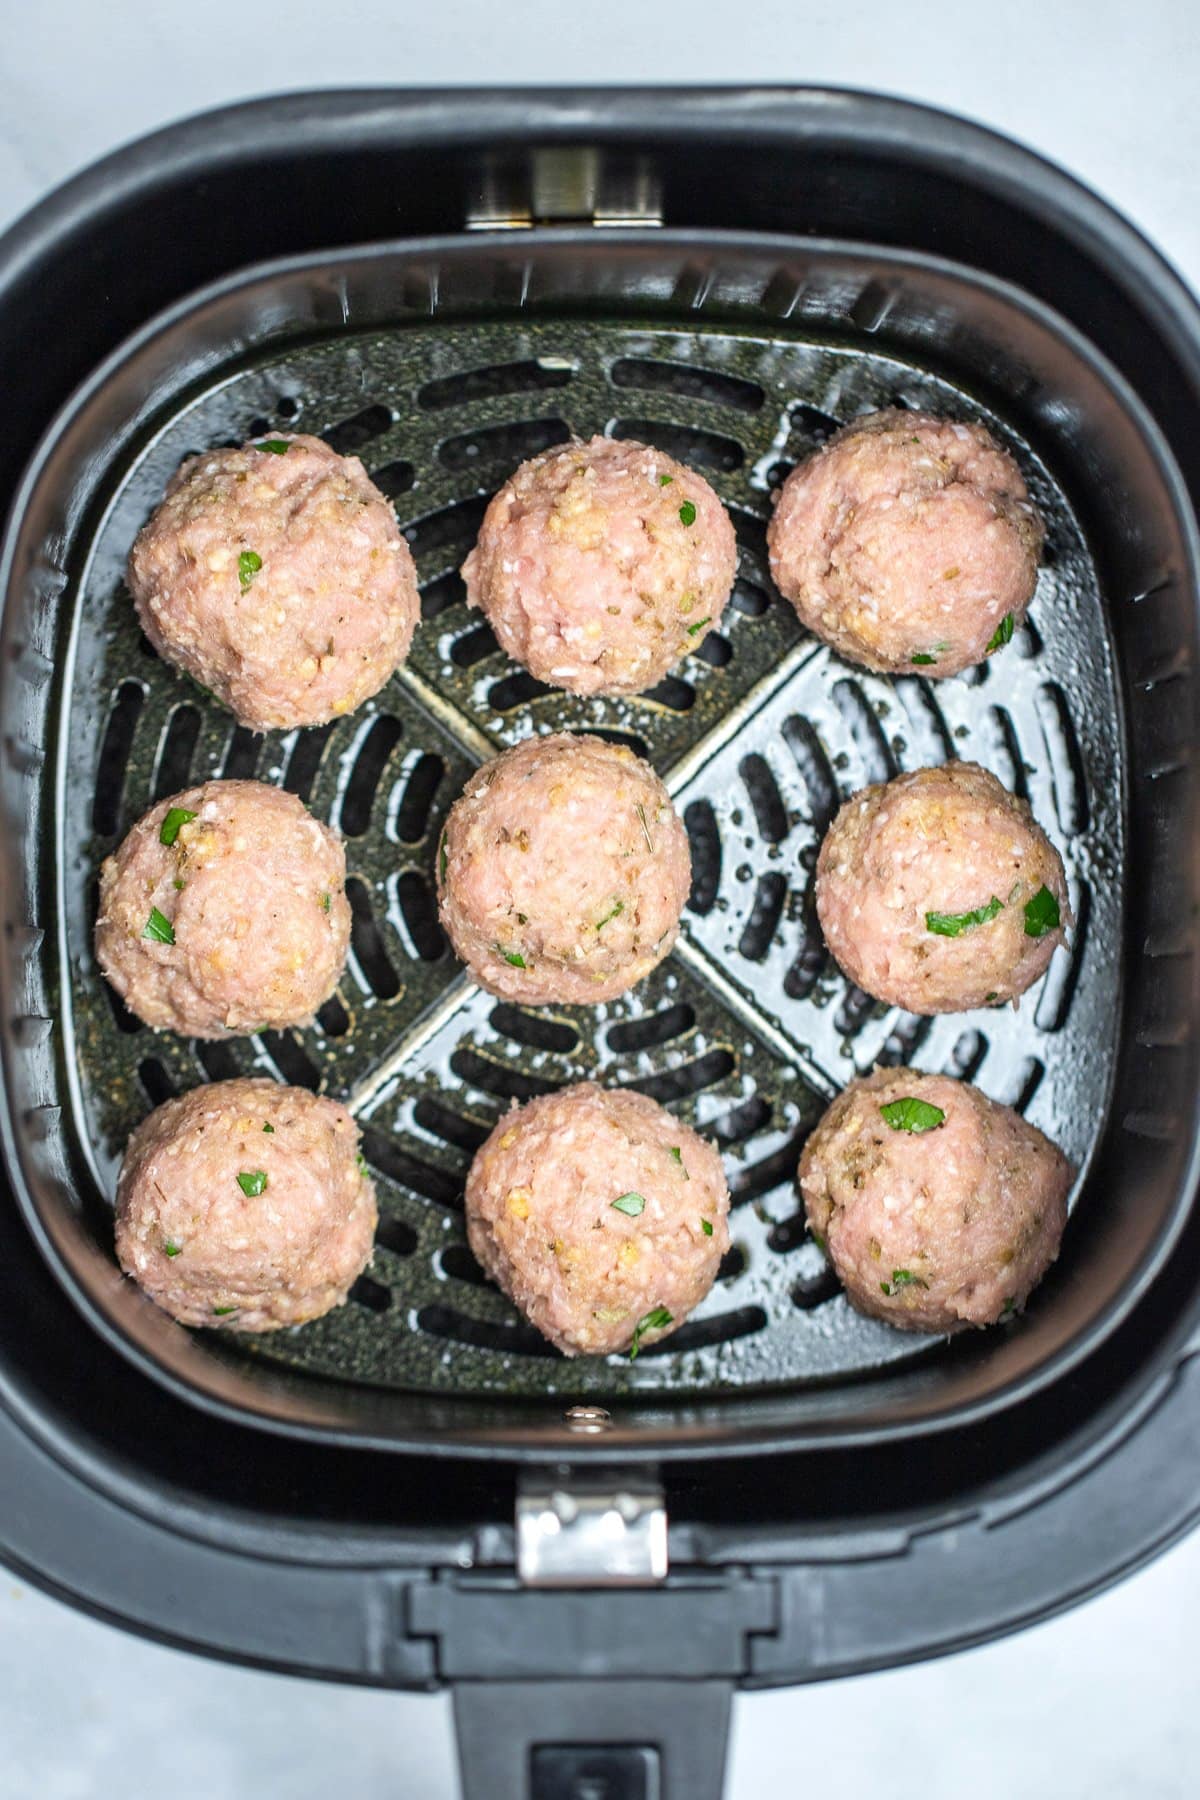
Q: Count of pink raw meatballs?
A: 9